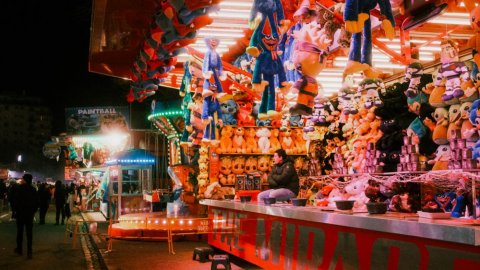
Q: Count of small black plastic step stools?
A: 2